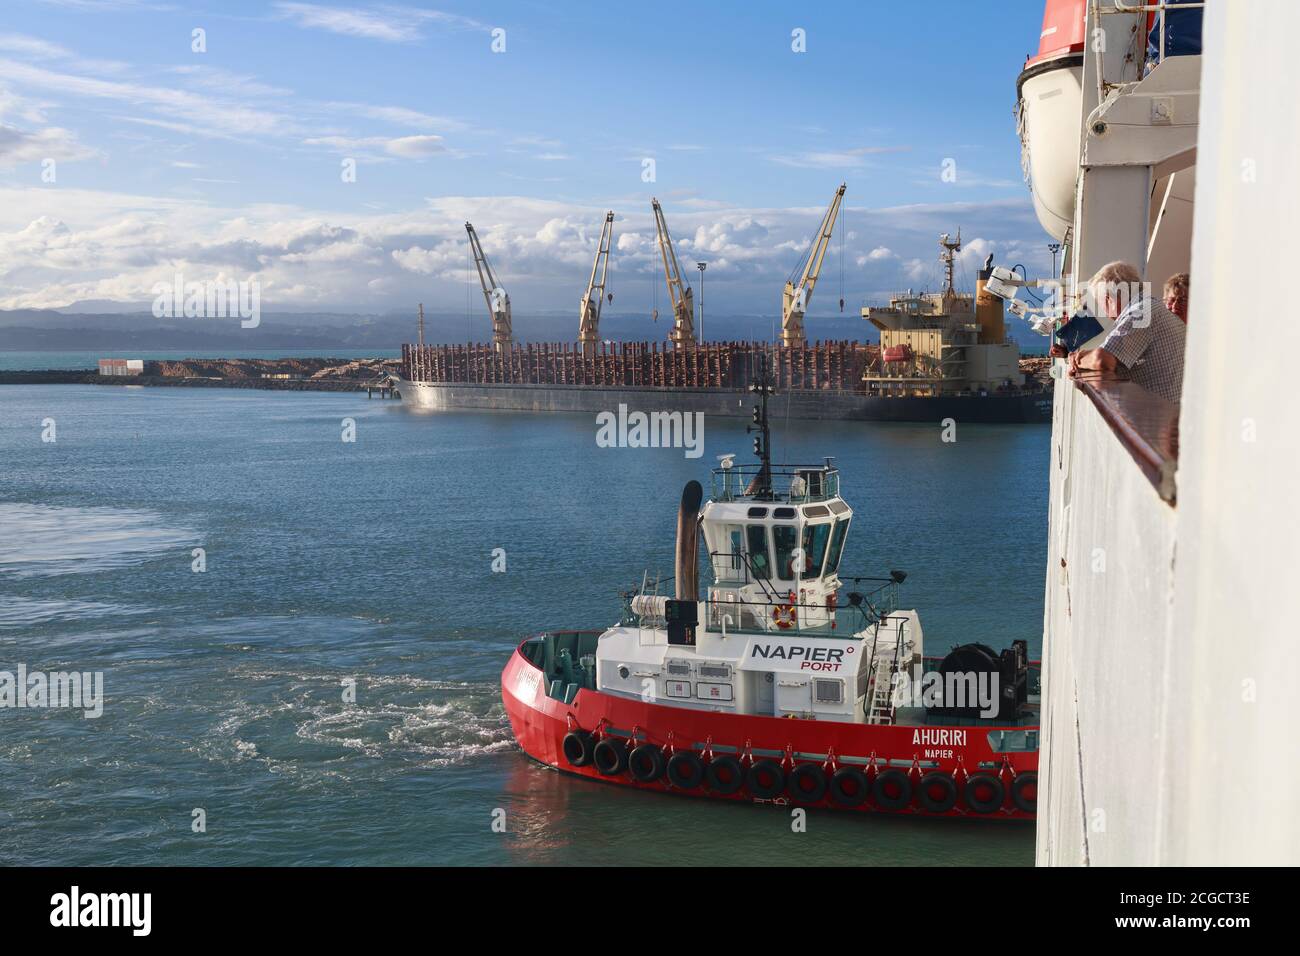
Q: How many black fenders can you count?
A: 12